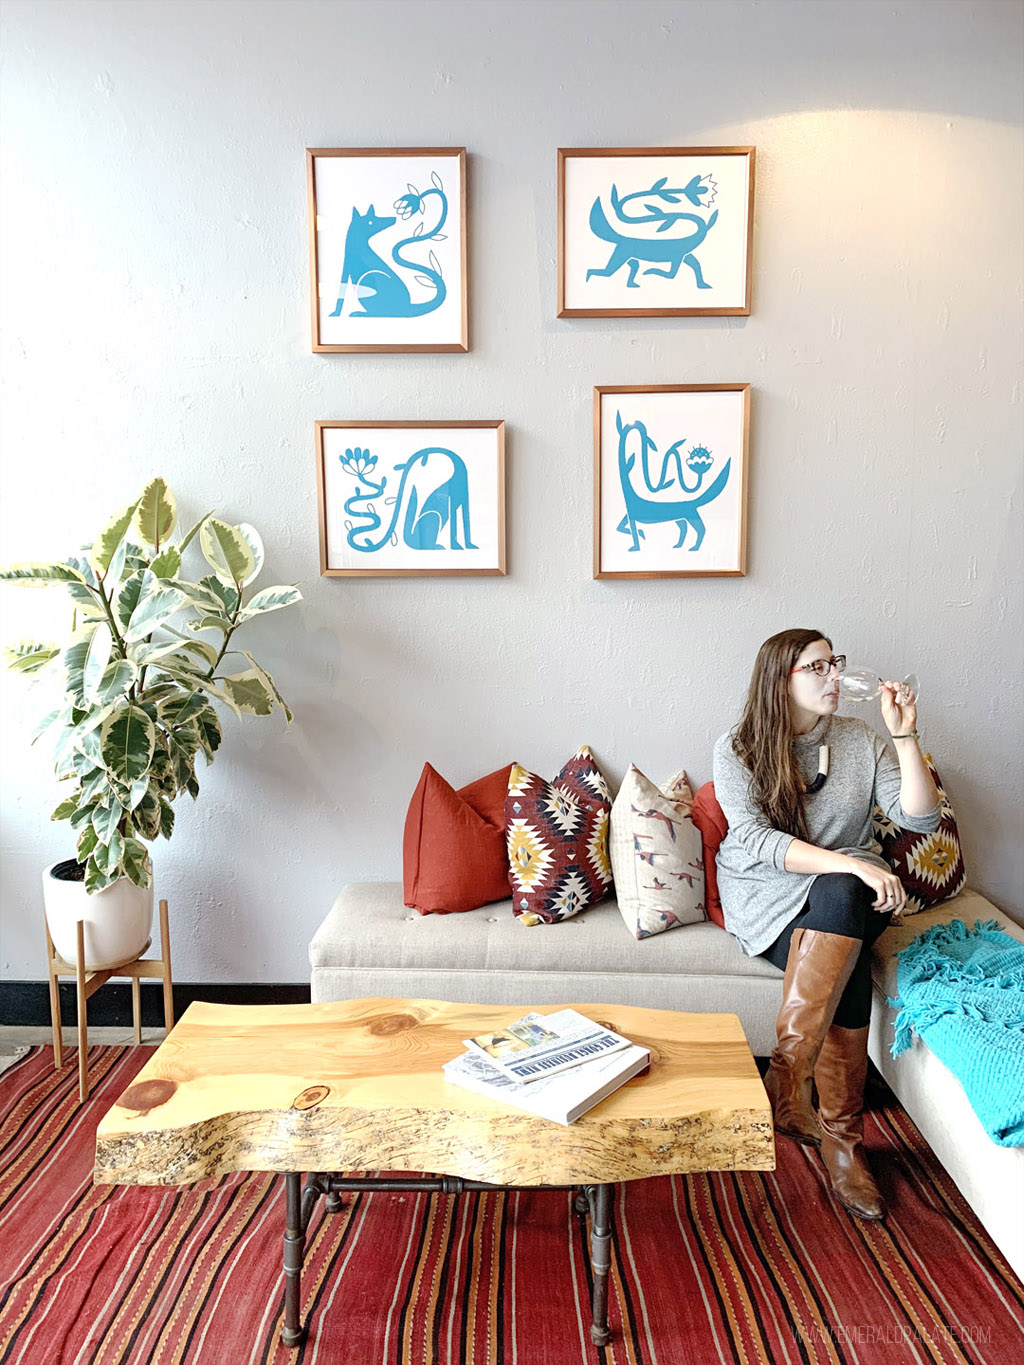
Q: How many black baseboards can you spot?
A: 1